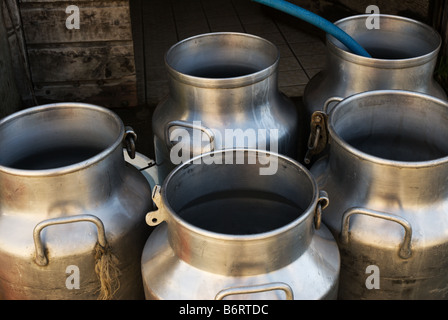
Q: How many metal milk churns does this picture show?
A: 5